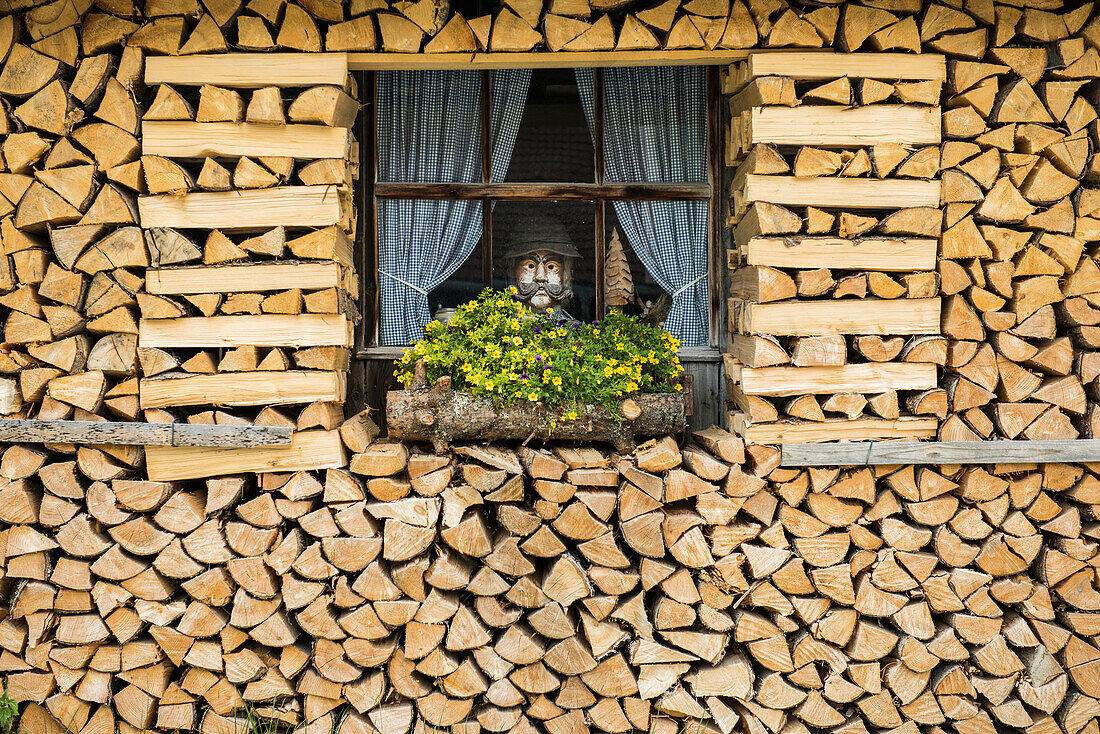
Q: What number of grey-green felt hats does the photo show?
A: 1